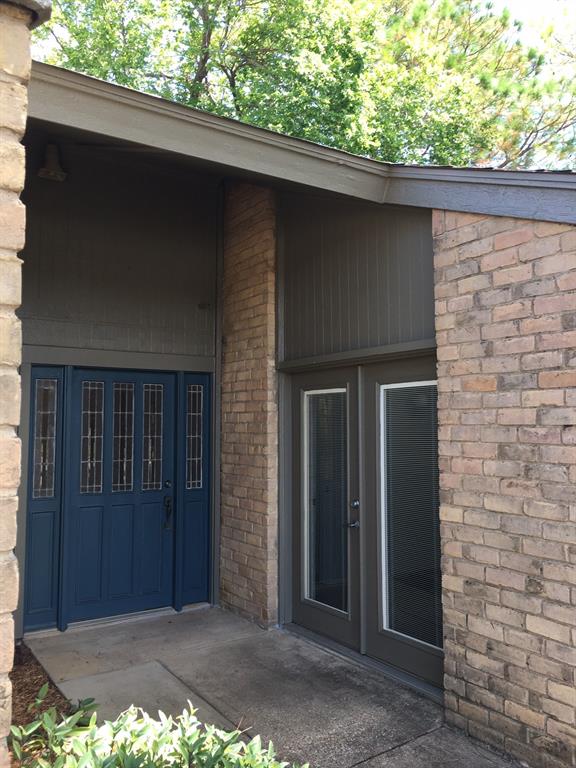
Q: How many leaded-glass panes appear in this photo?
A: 5